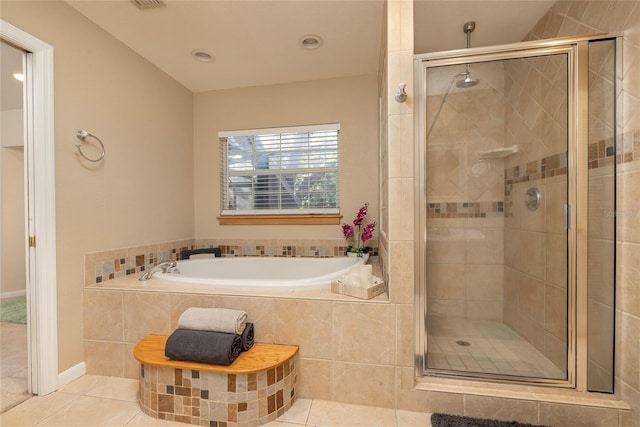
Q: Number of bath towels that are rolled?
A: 3